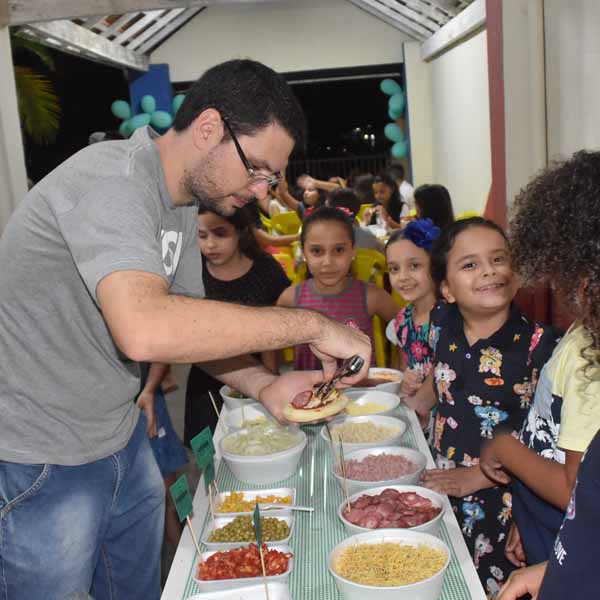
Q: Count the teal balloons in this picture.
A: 11